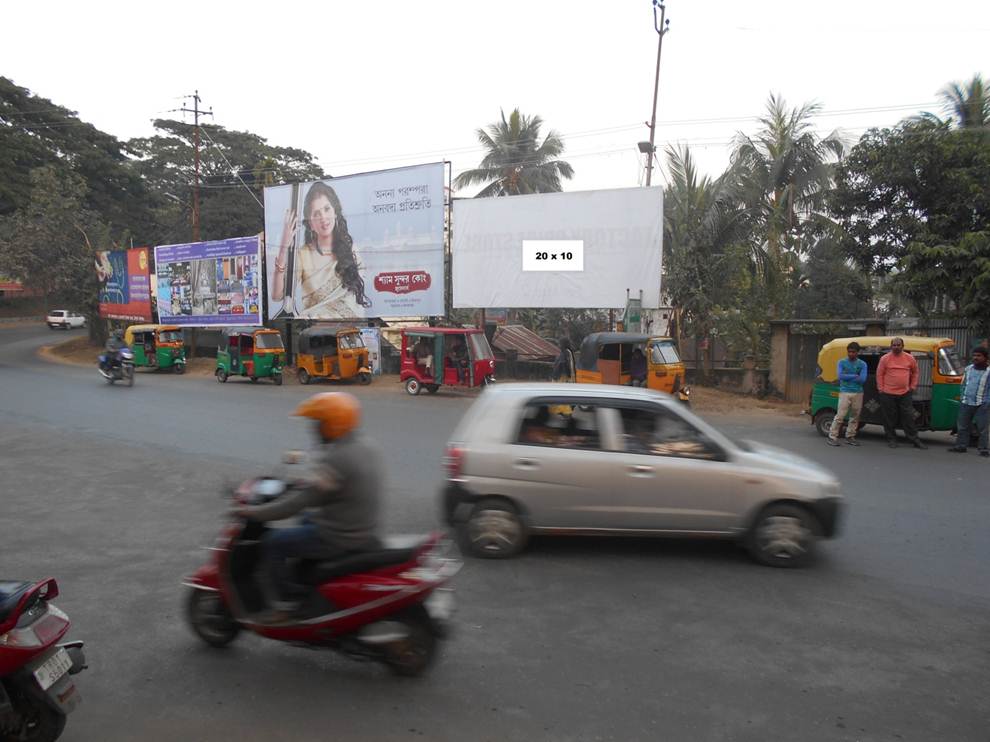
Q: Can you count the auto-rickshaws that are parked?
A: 6